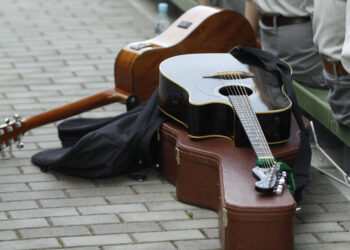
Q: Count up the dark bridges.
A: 1